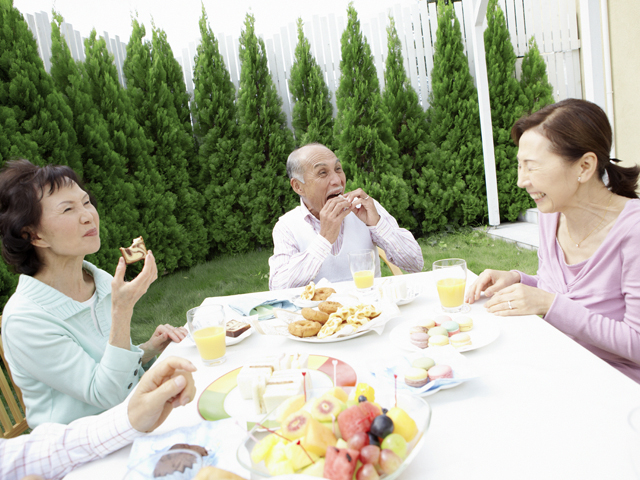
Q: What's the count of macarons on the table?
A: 12